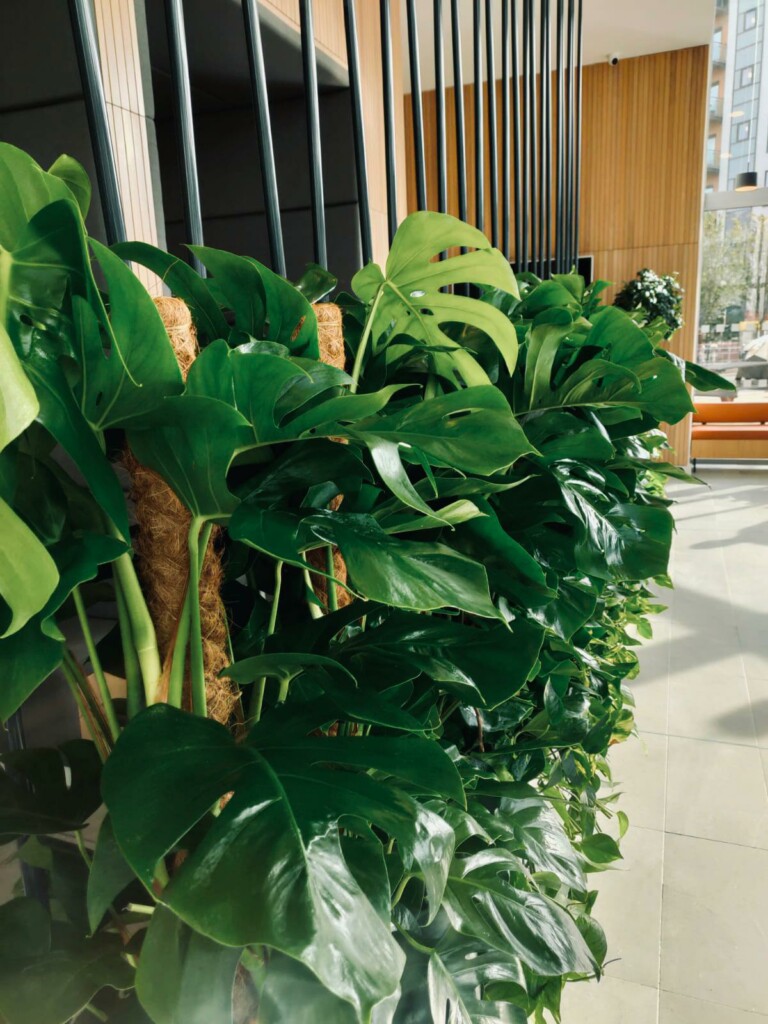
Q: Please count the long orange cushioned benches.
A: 1